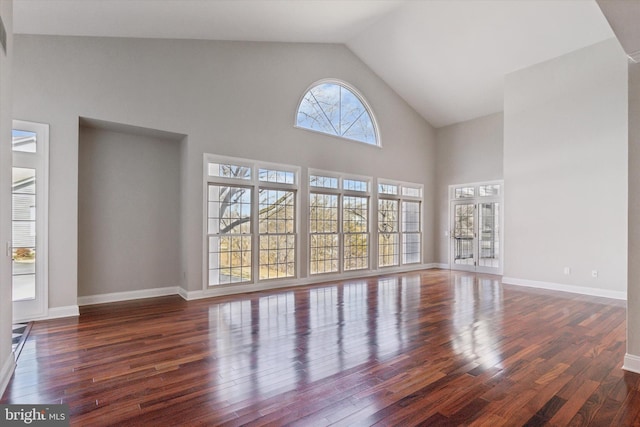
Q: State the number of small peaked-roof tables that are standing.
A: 0